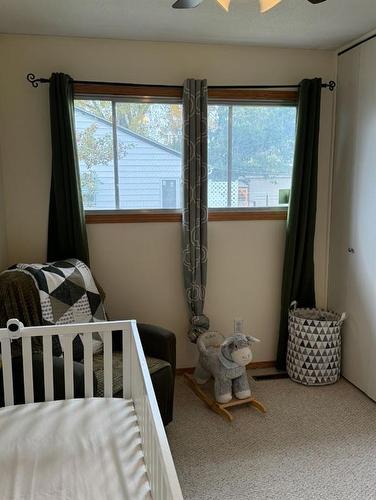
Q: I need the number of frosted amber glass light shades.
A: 2